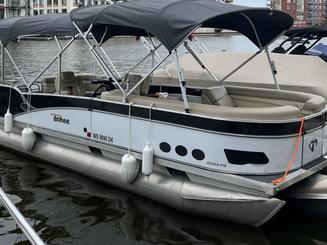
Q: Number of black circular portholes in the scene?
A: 3